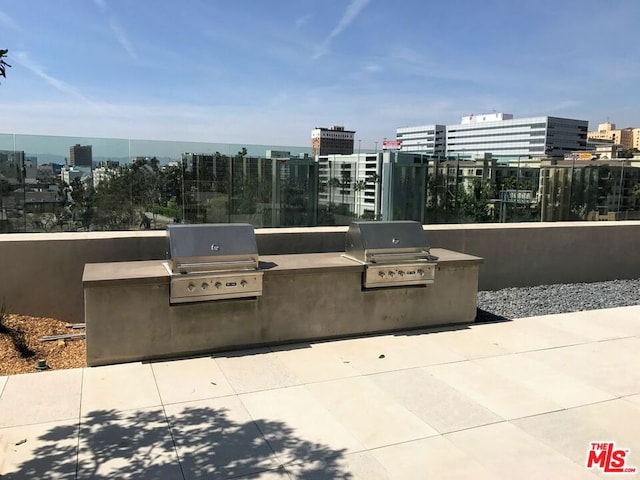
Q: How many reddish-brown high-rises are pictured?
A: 1